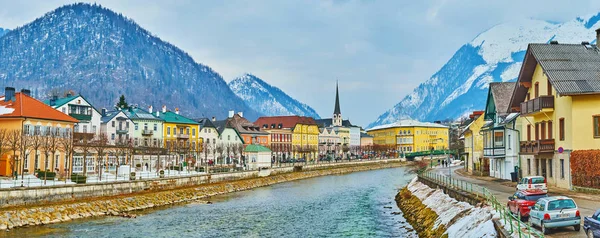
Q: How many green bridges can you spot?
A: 1